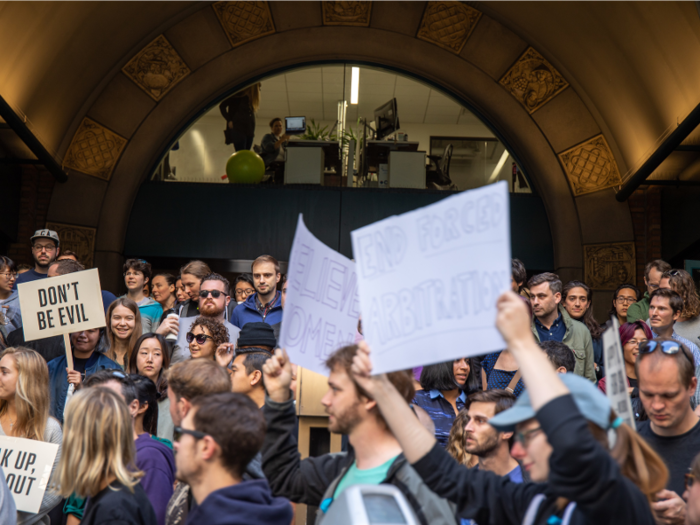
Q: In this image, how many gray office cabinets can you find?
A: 2